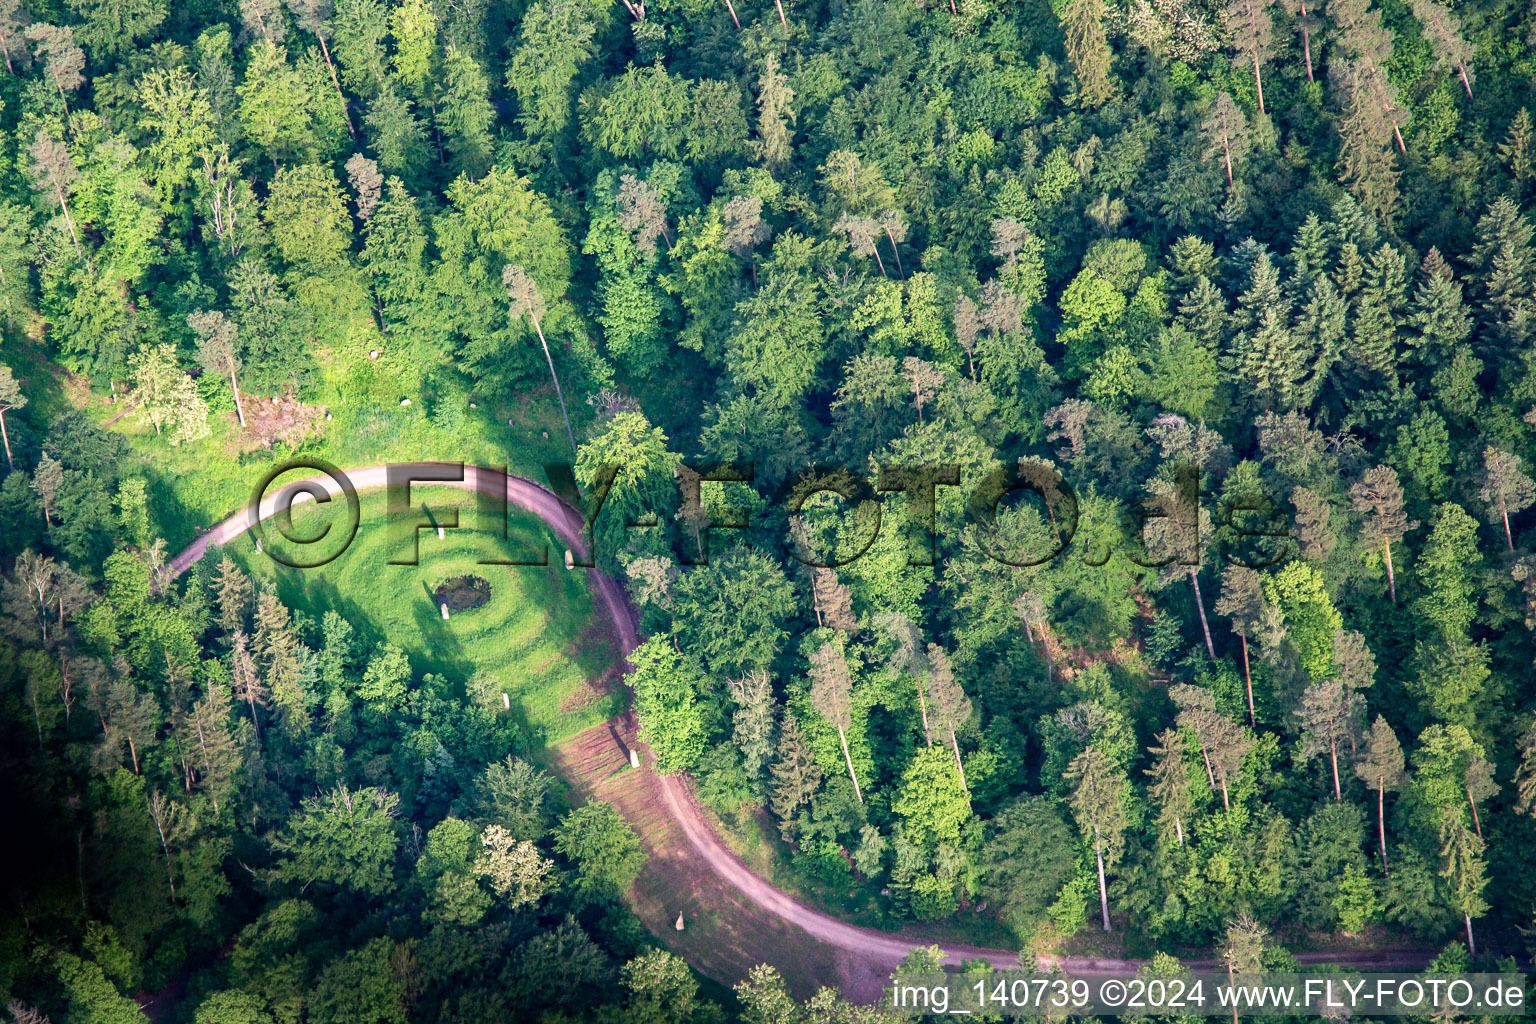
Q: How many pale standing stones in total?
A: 7